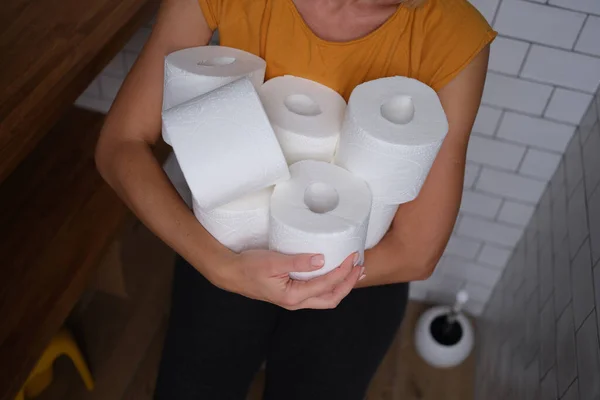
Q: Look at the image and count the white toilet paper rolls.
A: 7